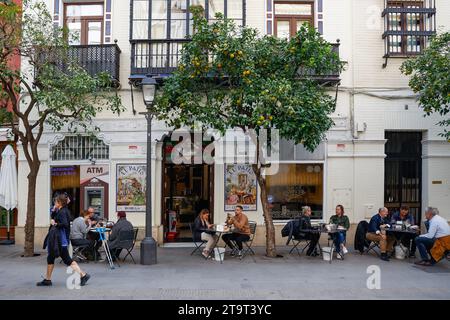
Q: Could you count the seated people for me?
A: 11